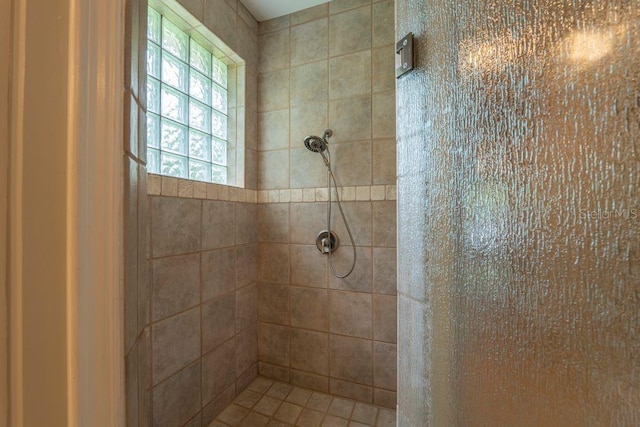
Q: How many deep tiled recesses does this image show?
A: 1